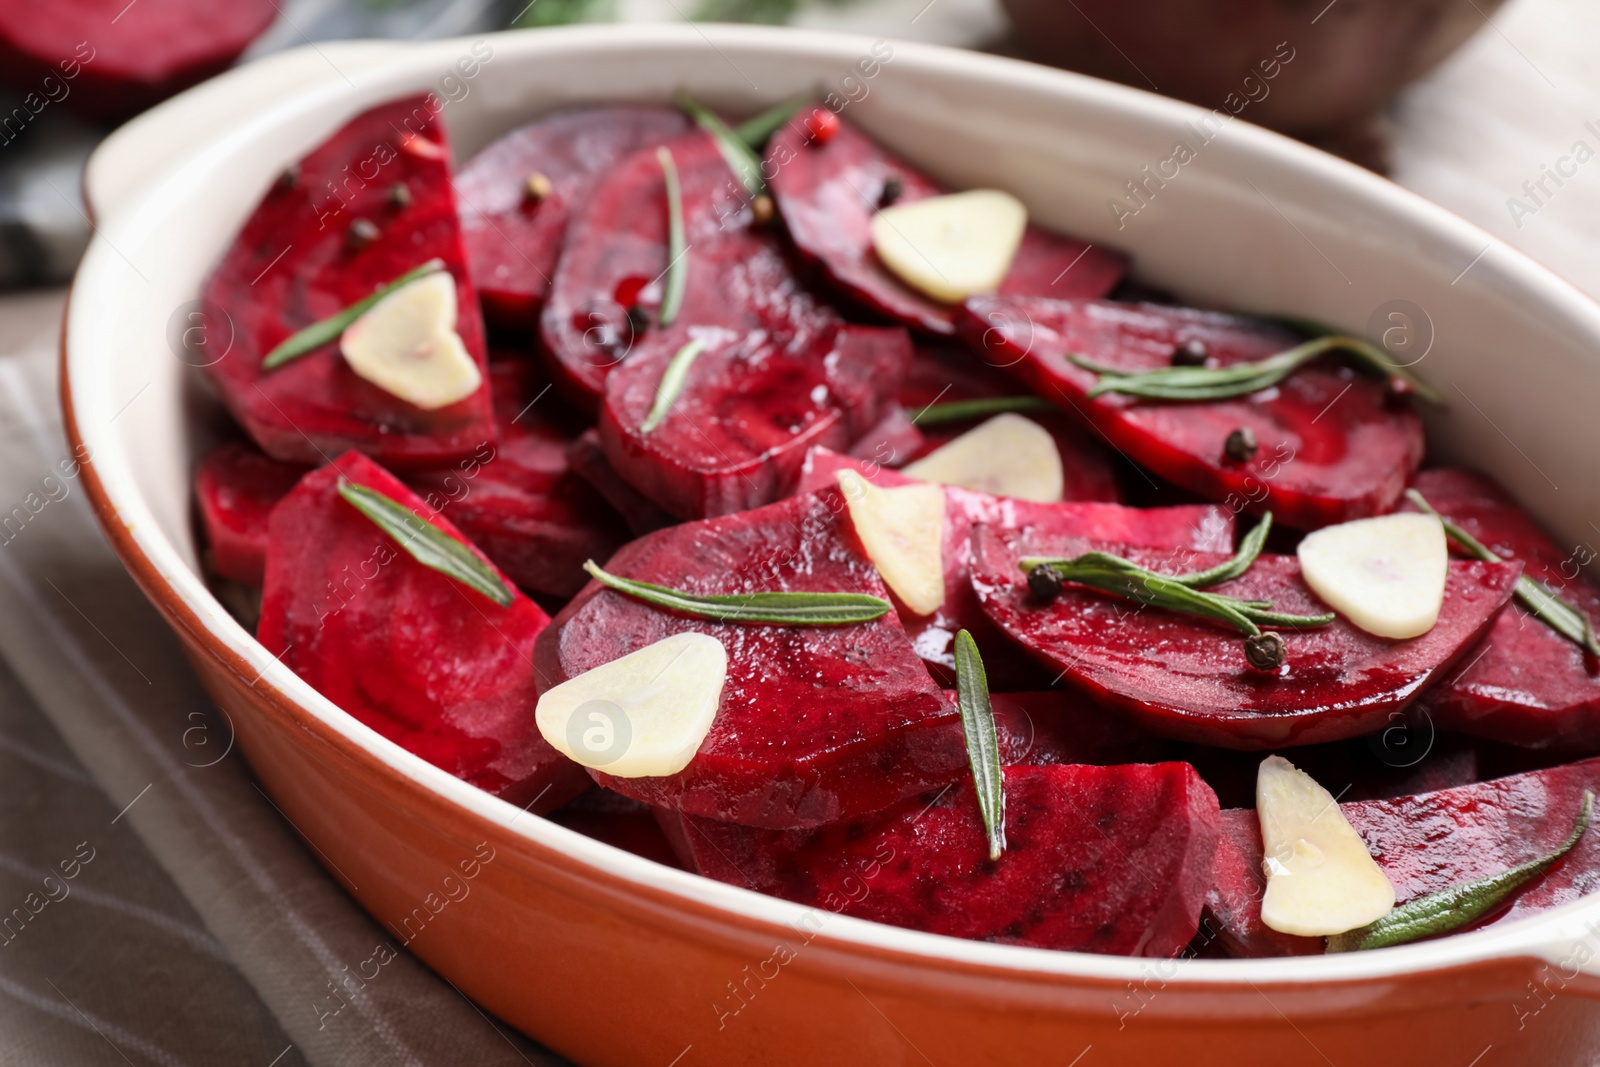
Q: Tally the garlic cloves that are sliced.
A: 7